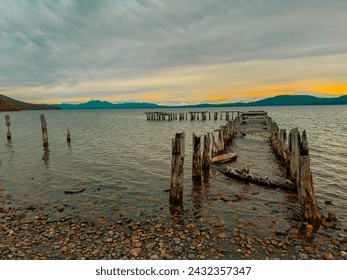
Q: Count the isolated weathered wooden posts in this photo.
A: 3